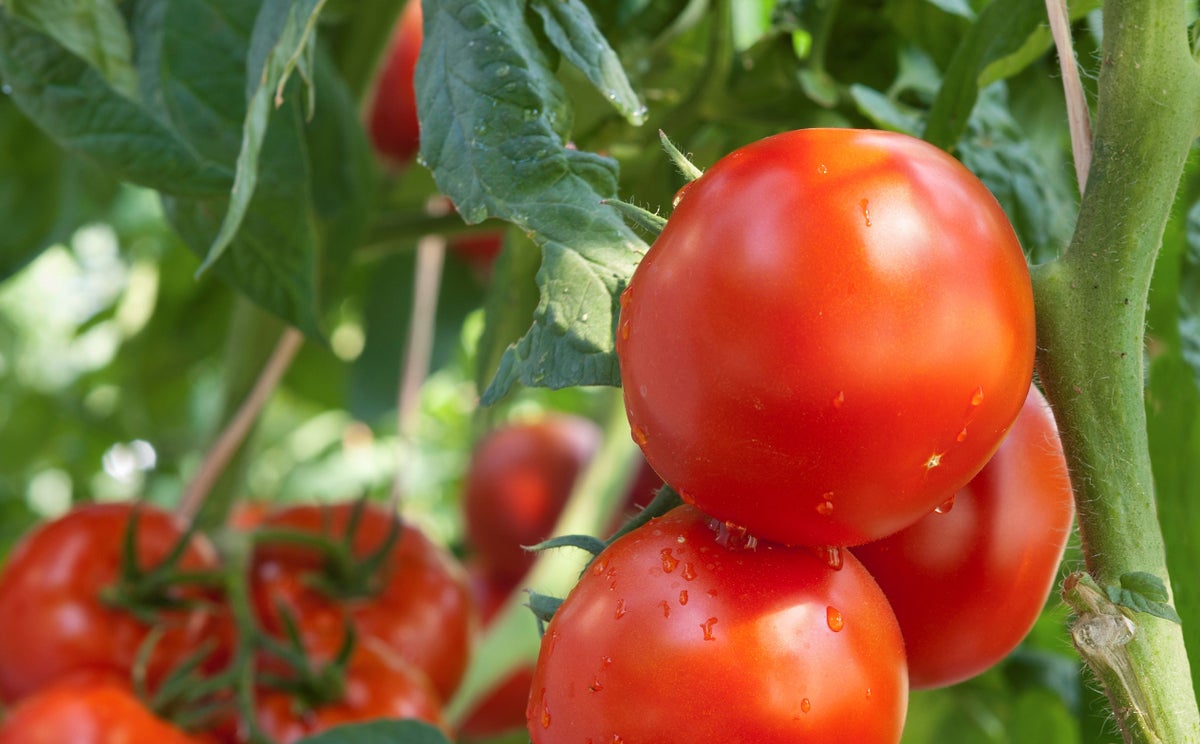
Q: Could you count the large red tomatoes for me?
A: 3